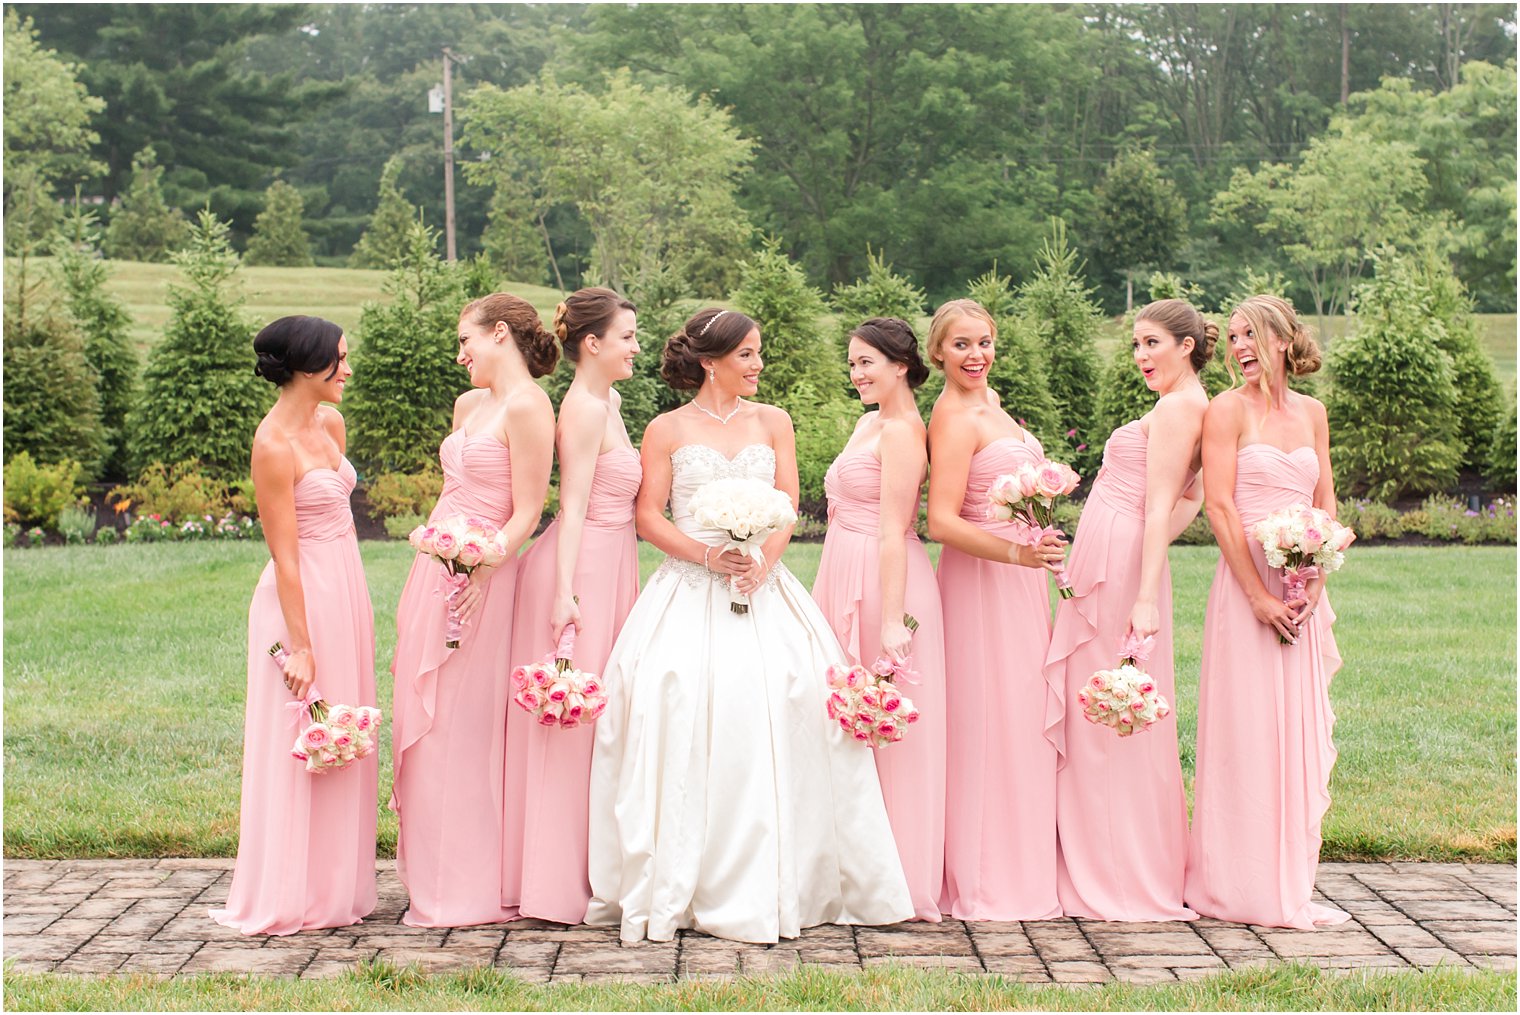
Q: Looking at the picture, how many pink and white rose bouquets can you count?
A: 7